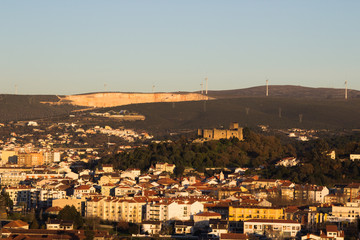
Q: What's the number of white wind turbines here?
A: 7